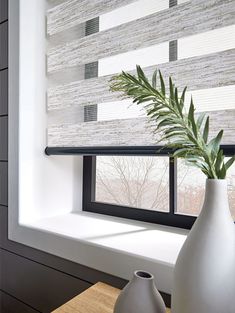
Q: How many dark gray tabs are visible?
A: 5